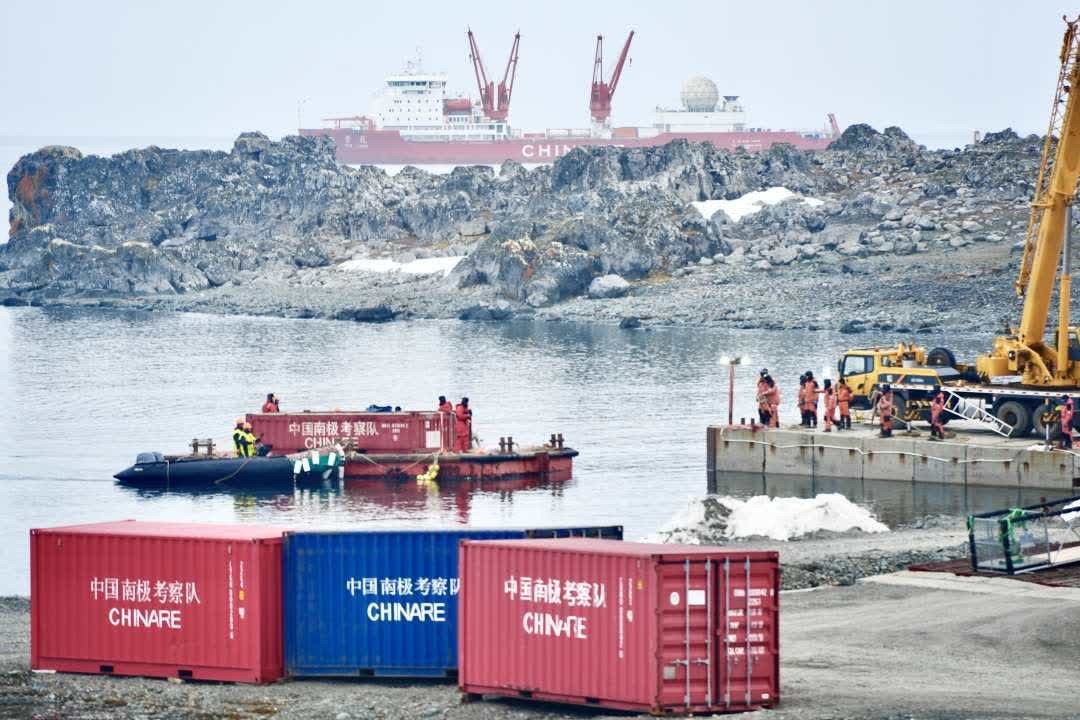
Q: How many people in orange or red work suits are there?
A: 12